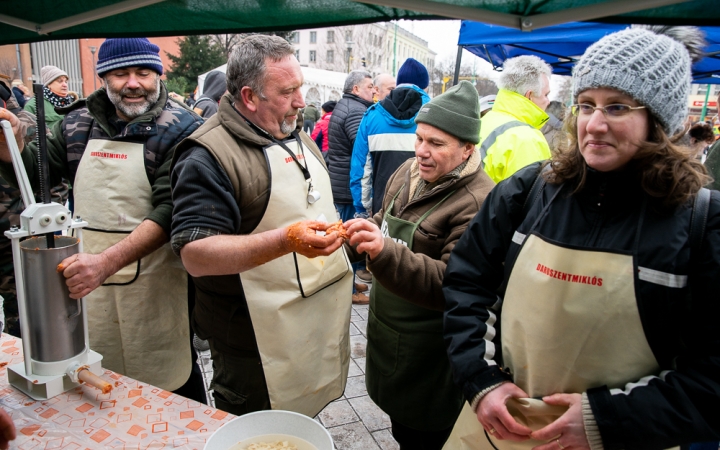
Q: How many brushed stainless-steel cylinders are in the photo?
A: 1